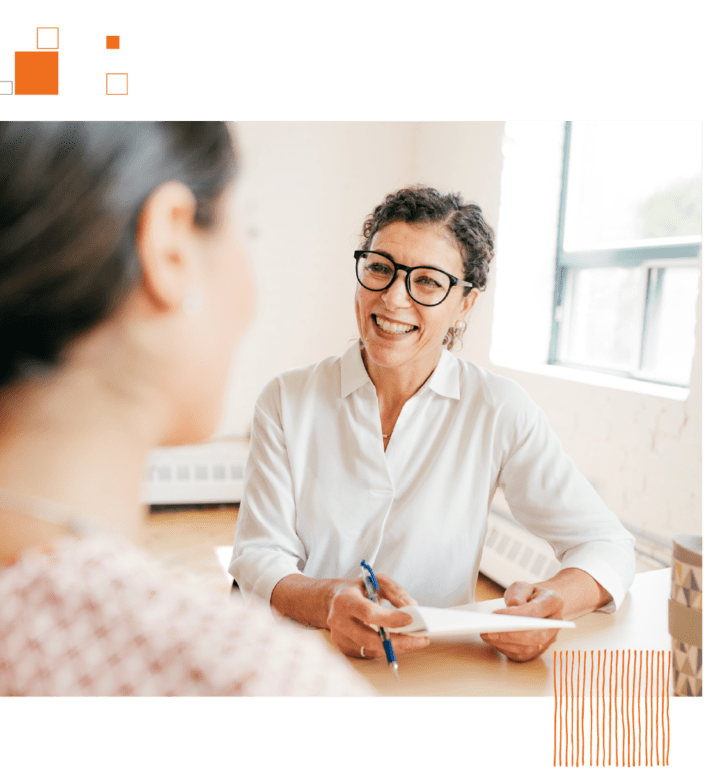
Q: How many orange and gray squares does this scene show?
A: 5